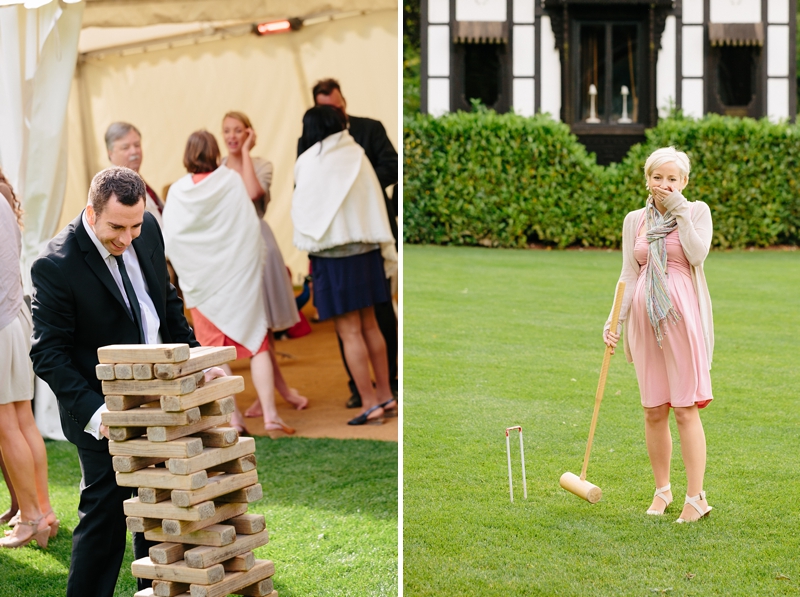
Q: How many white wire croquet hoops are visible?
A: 1